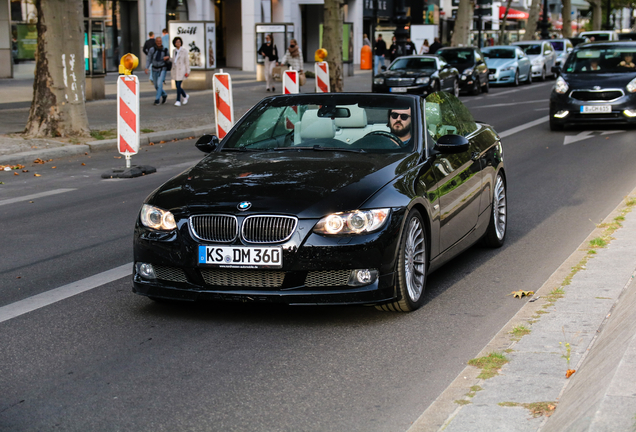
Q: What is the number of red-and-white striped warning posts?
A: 4